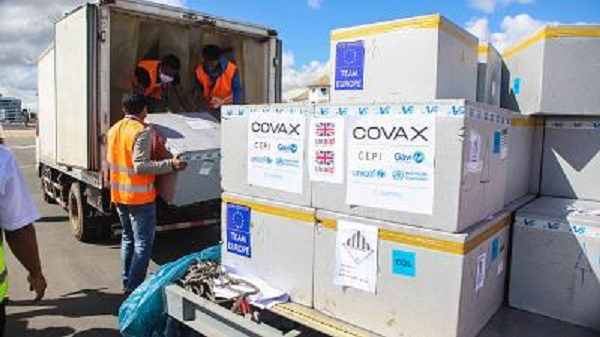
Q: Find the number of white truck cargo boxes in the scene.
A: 1